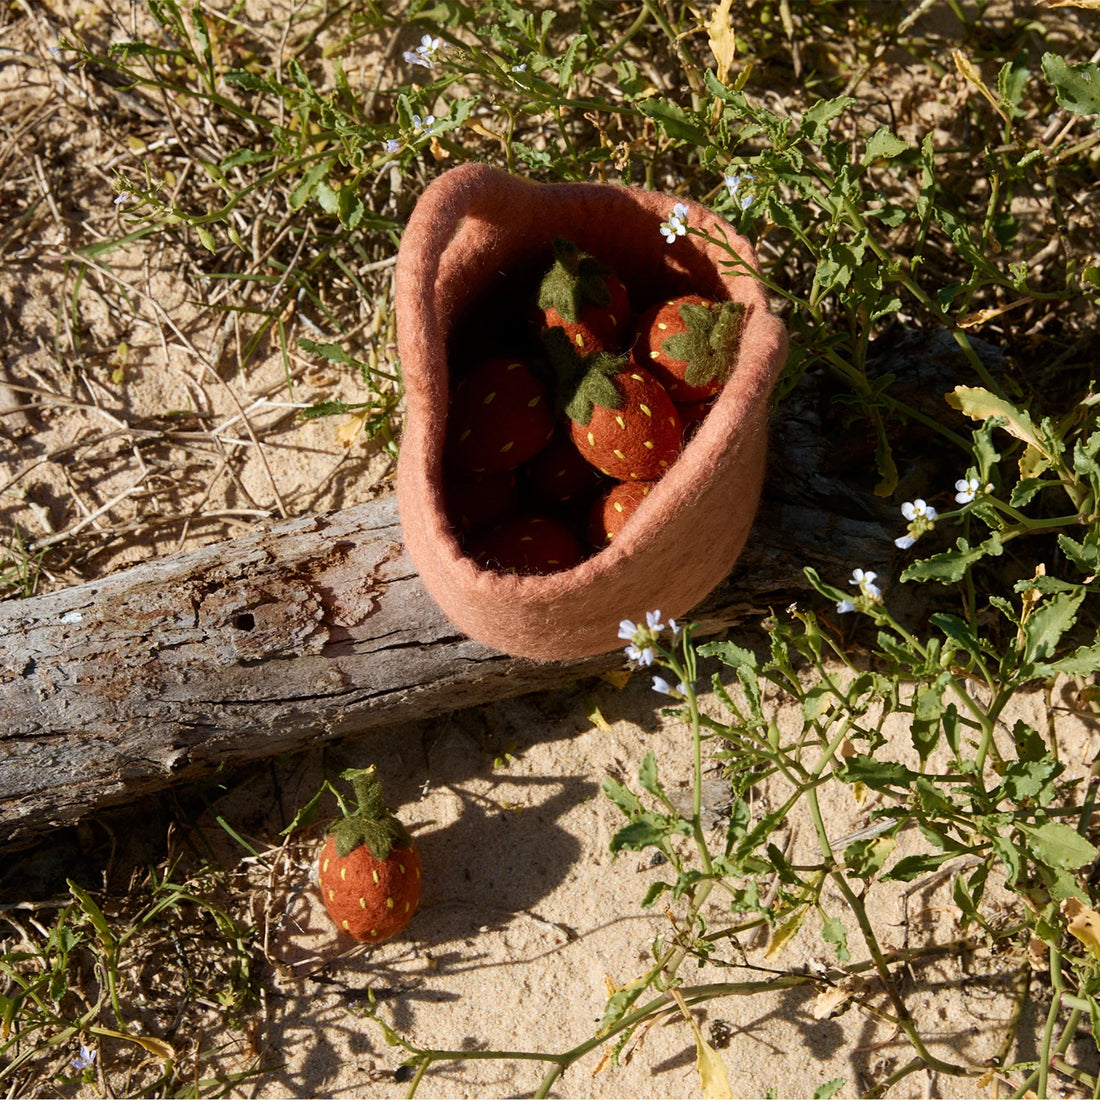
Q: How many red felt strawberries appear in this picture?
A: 10